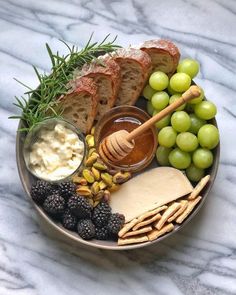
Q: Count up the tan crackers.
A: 10